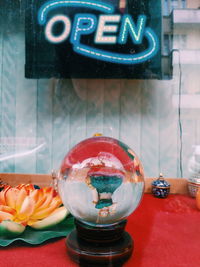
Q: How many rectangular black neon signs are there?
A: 1